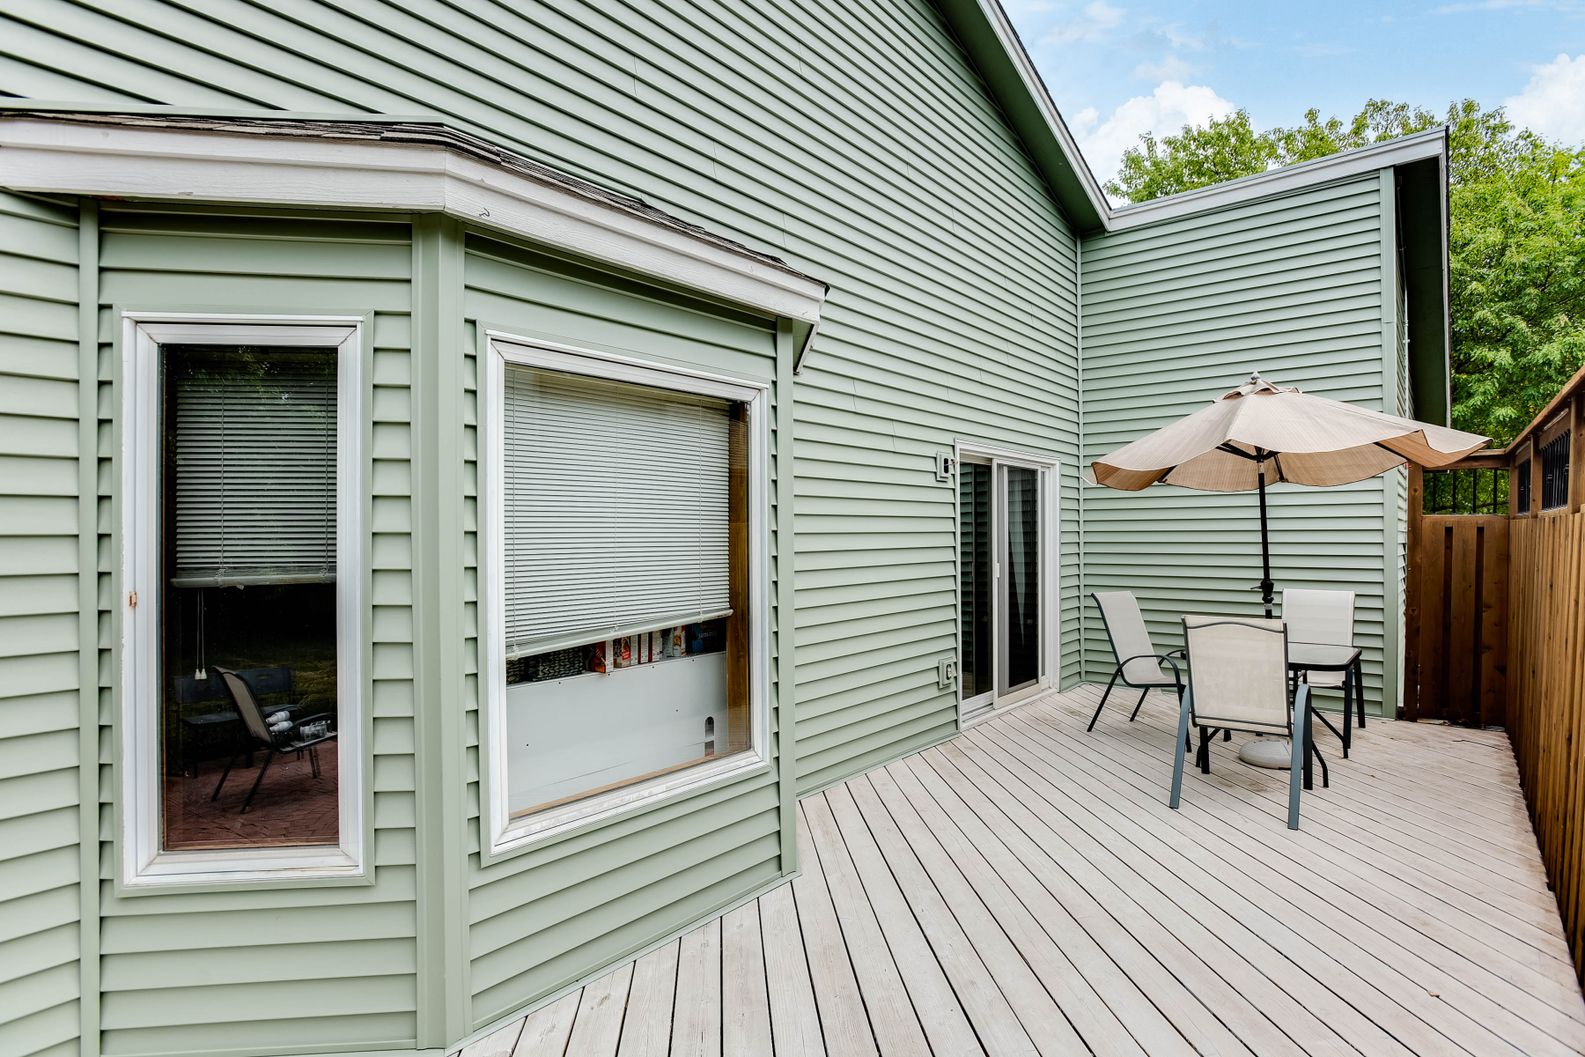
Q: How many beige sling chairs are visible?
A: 3